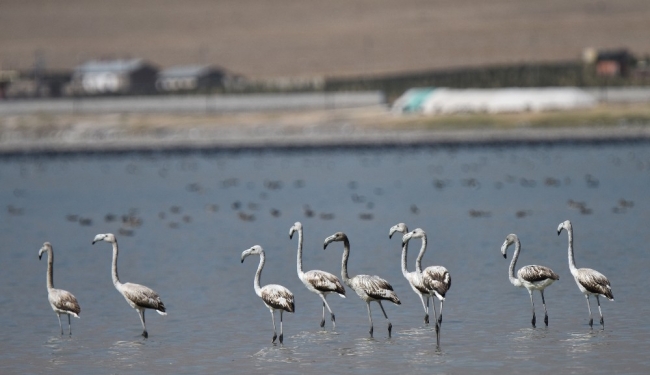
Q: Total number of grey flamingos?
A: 9